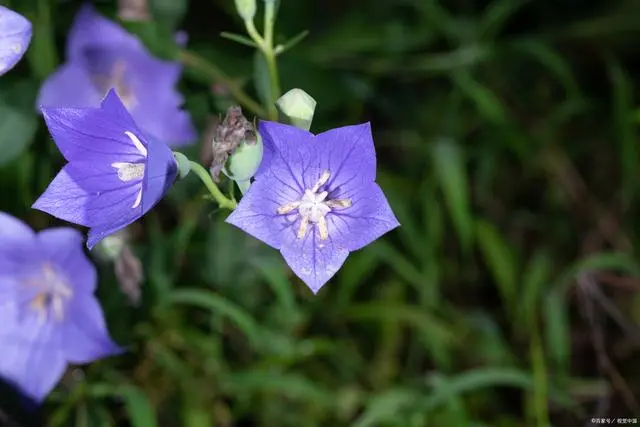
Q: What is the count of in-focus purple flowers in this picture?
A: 2